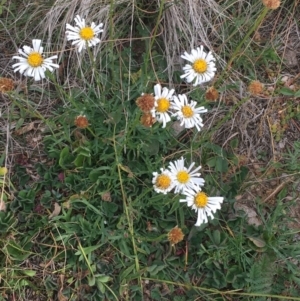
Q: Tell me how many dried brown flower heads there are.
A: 8